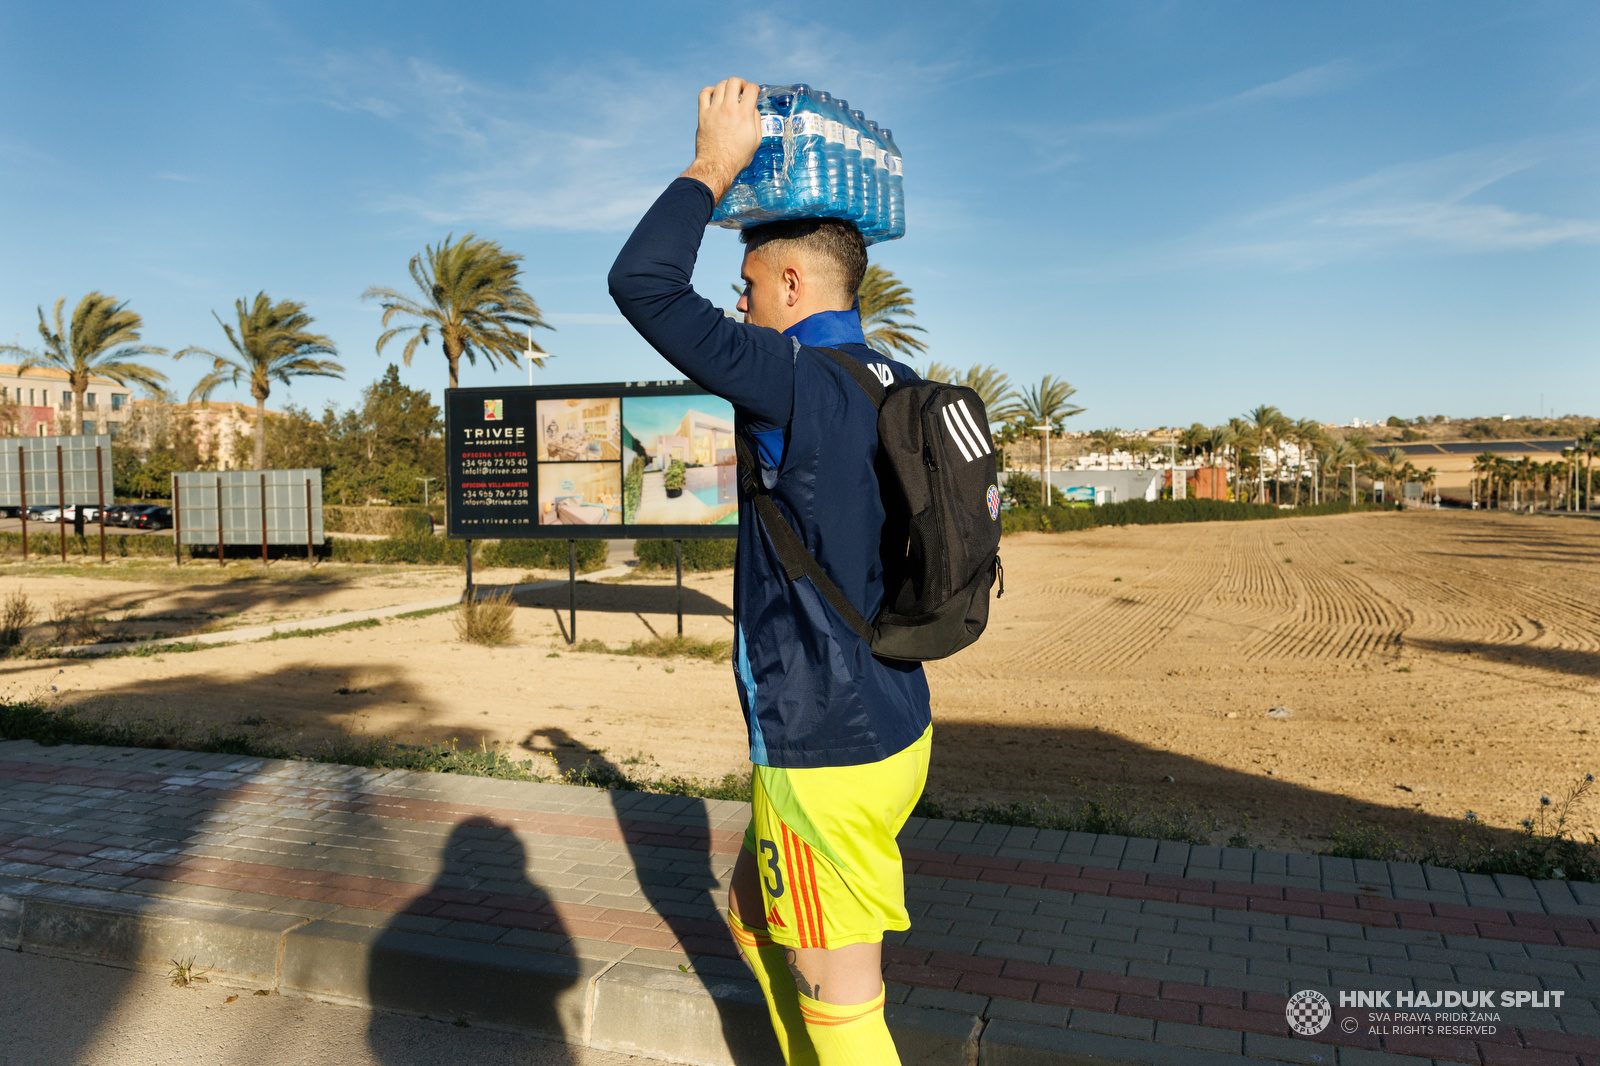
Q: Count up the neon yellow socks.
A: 2